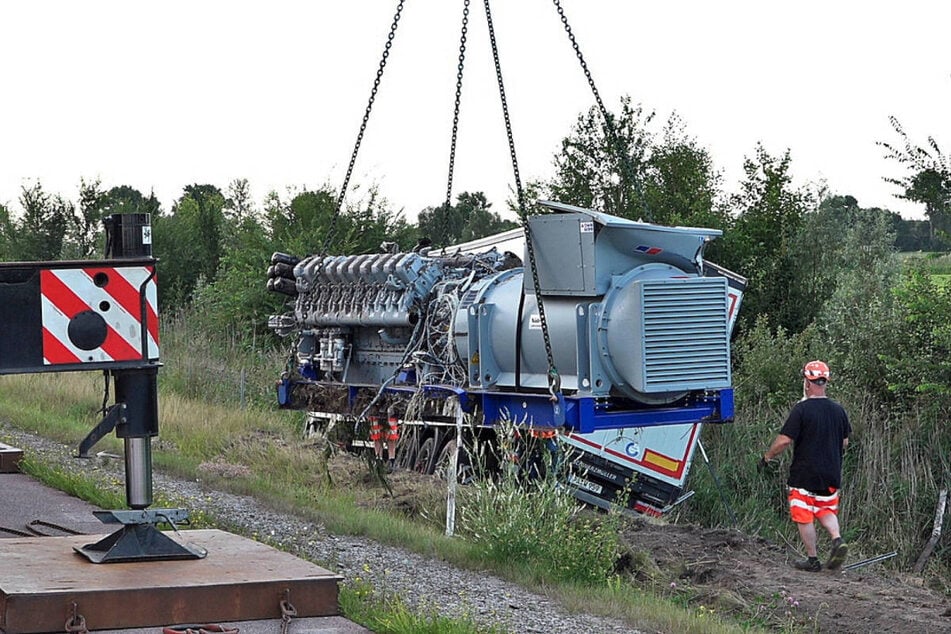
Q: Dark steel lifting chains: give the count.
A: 4